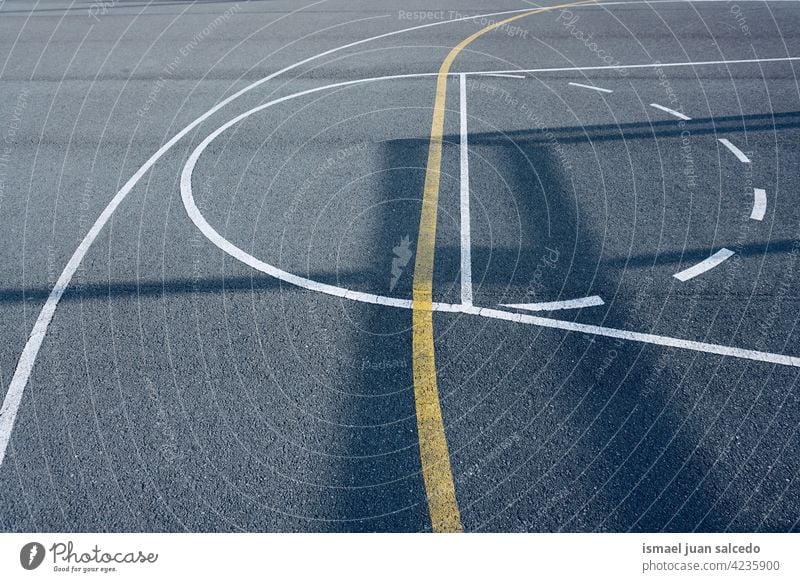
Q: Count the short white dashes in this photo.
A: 7